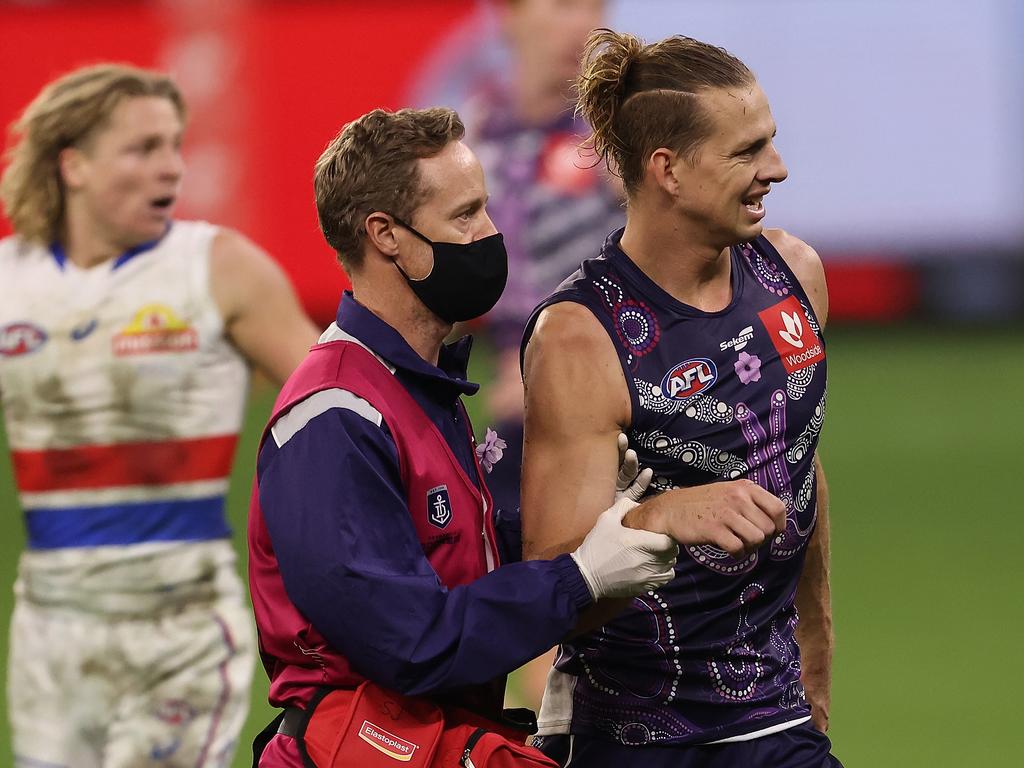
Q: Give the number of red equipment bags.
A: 1